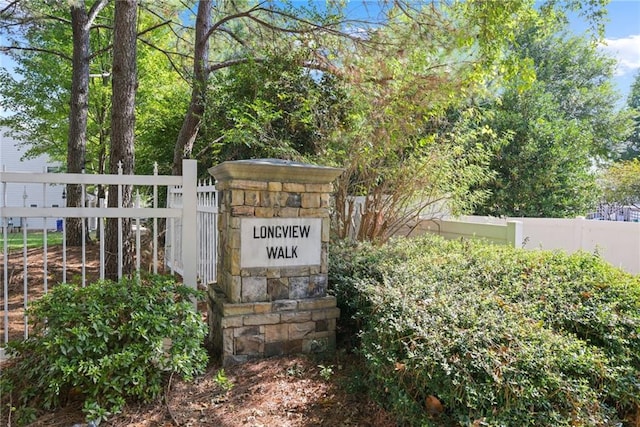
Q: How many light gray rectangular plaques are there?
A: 1